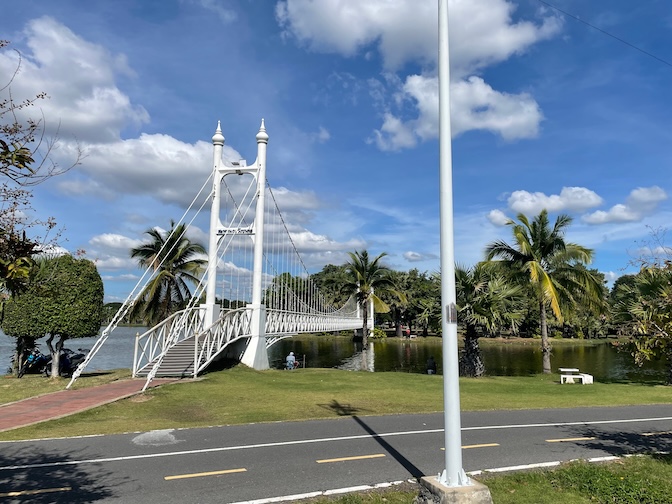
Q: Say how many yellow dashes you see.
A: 6